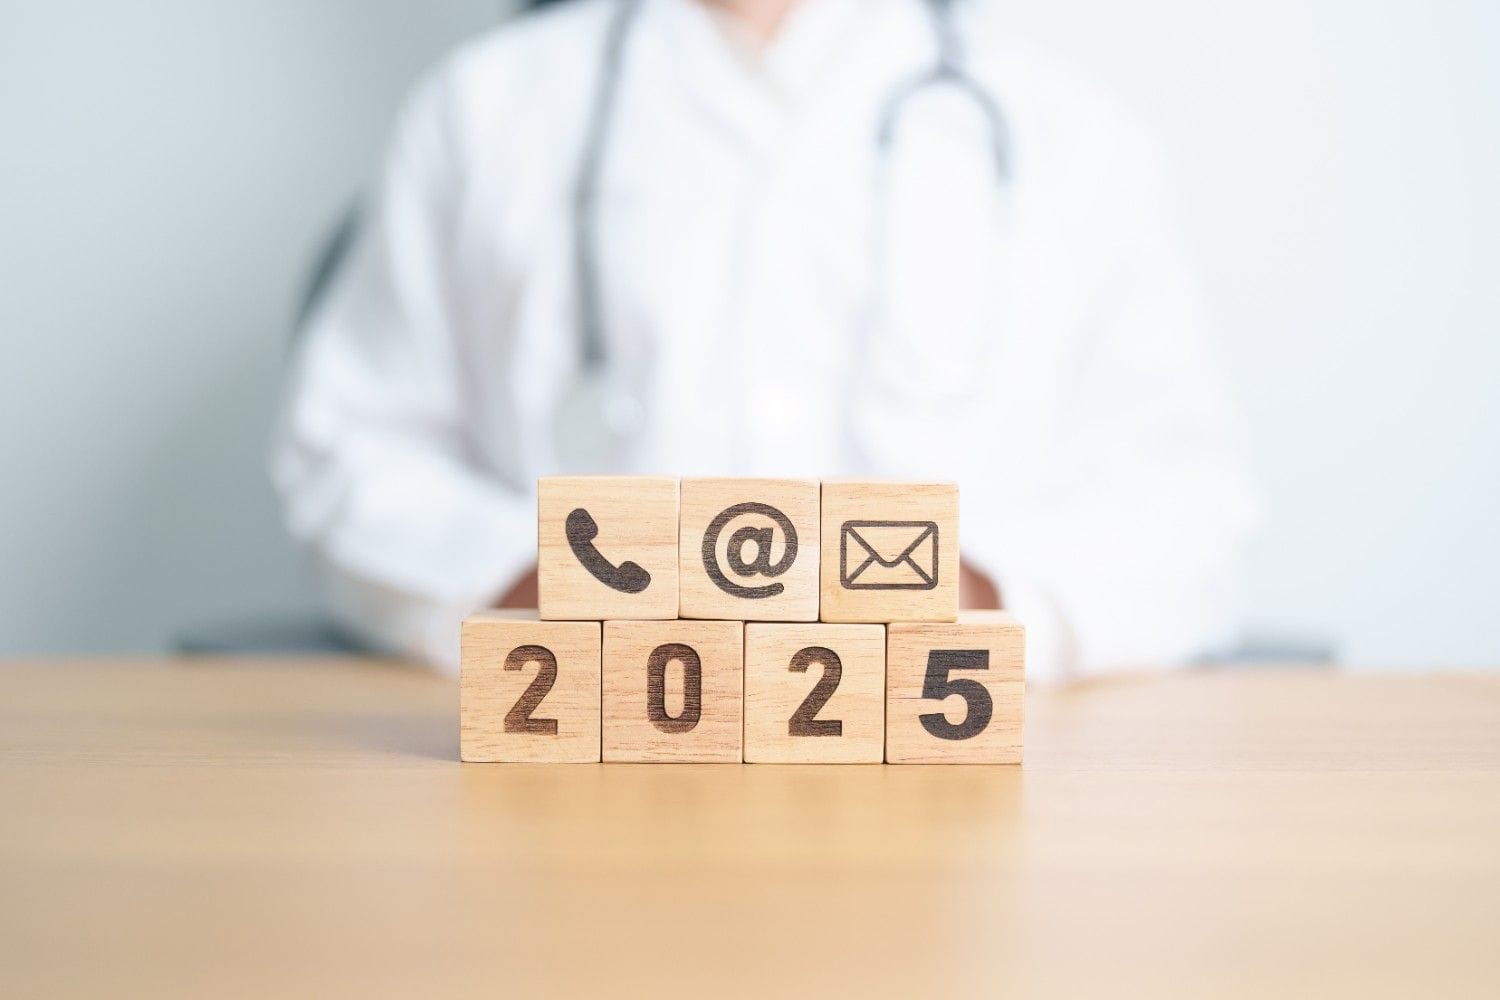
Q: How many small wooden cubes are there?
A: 7